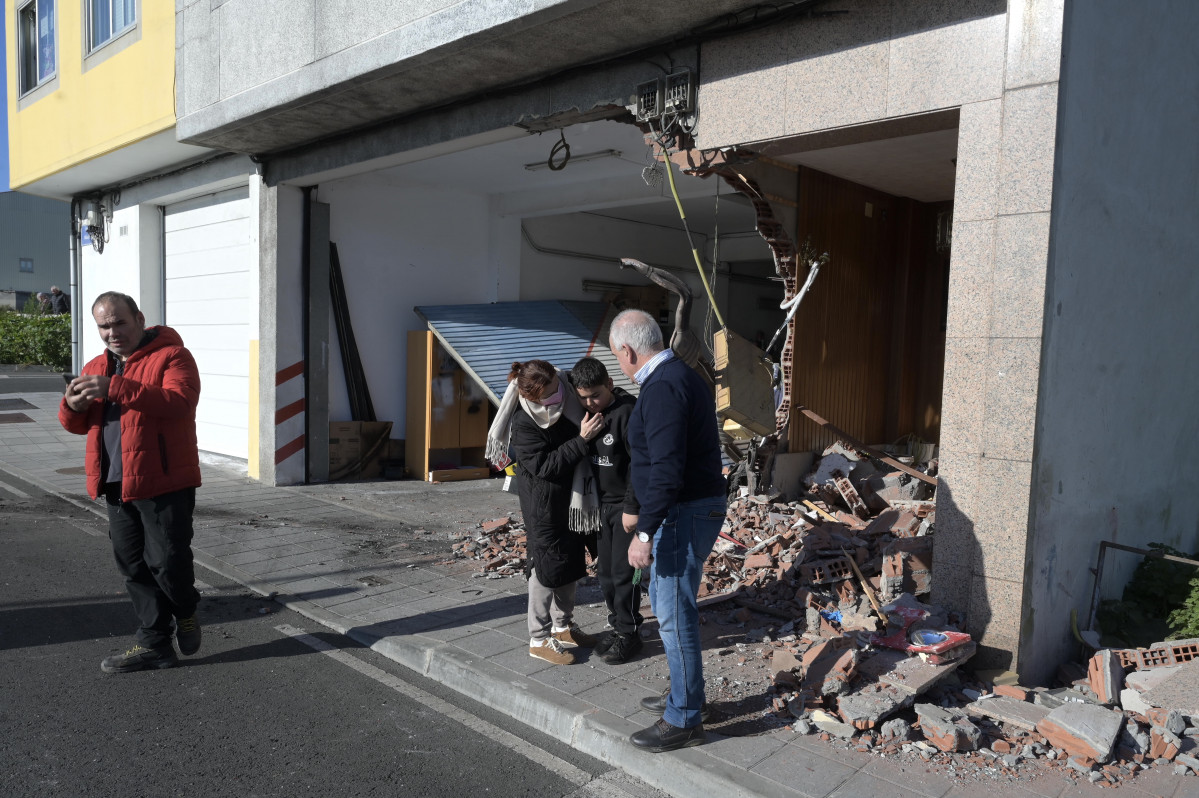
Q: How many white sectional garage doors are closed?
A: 1